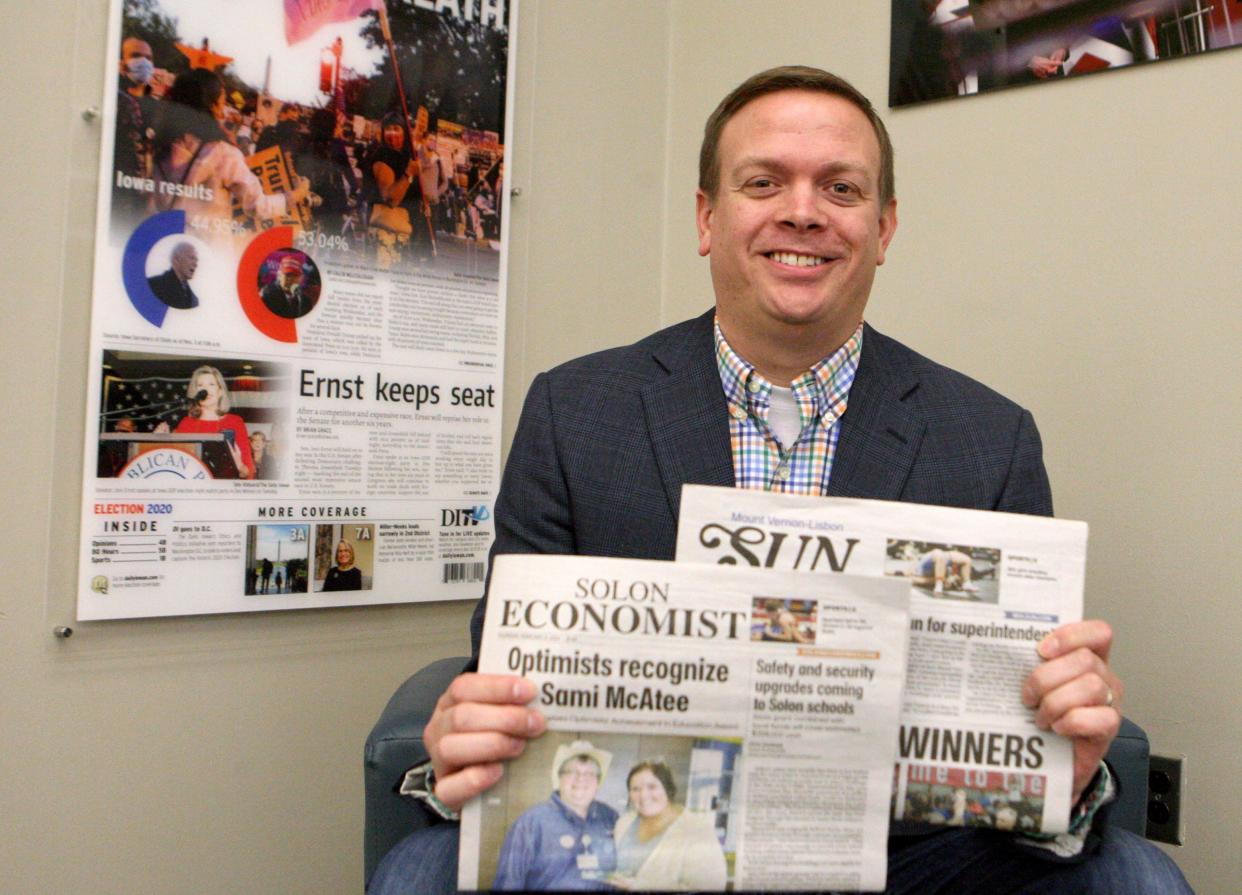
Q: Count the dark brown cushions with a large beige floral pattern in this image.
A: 0